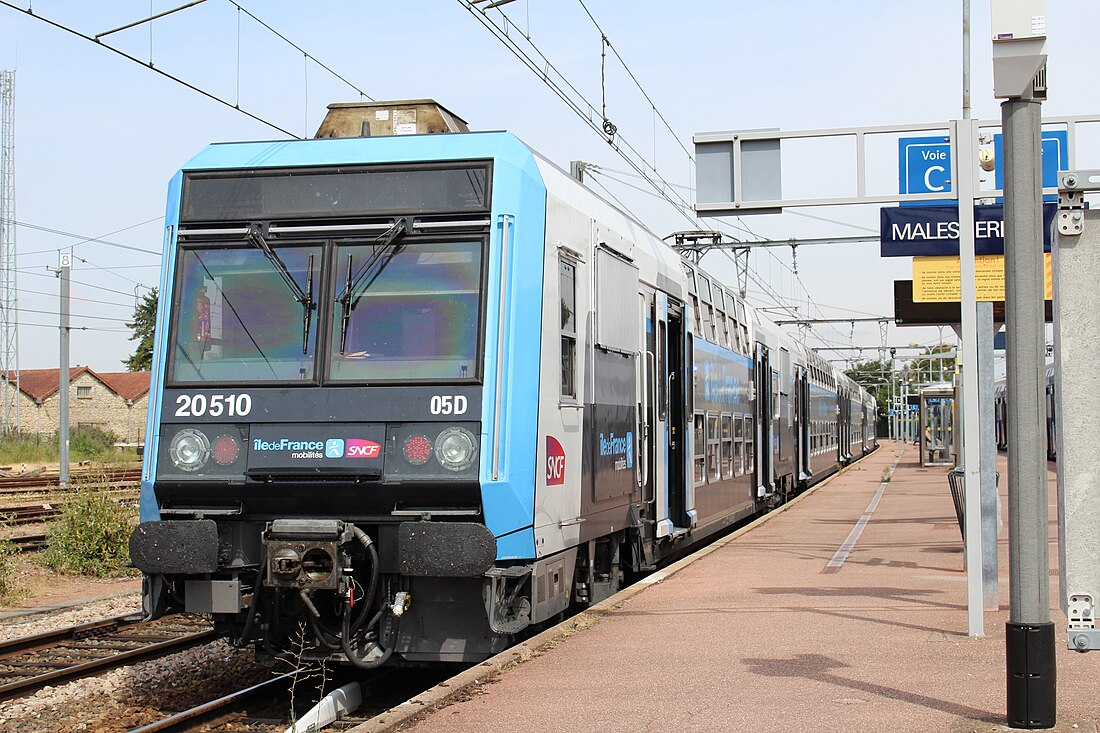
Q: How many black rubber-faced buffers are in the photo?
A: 2